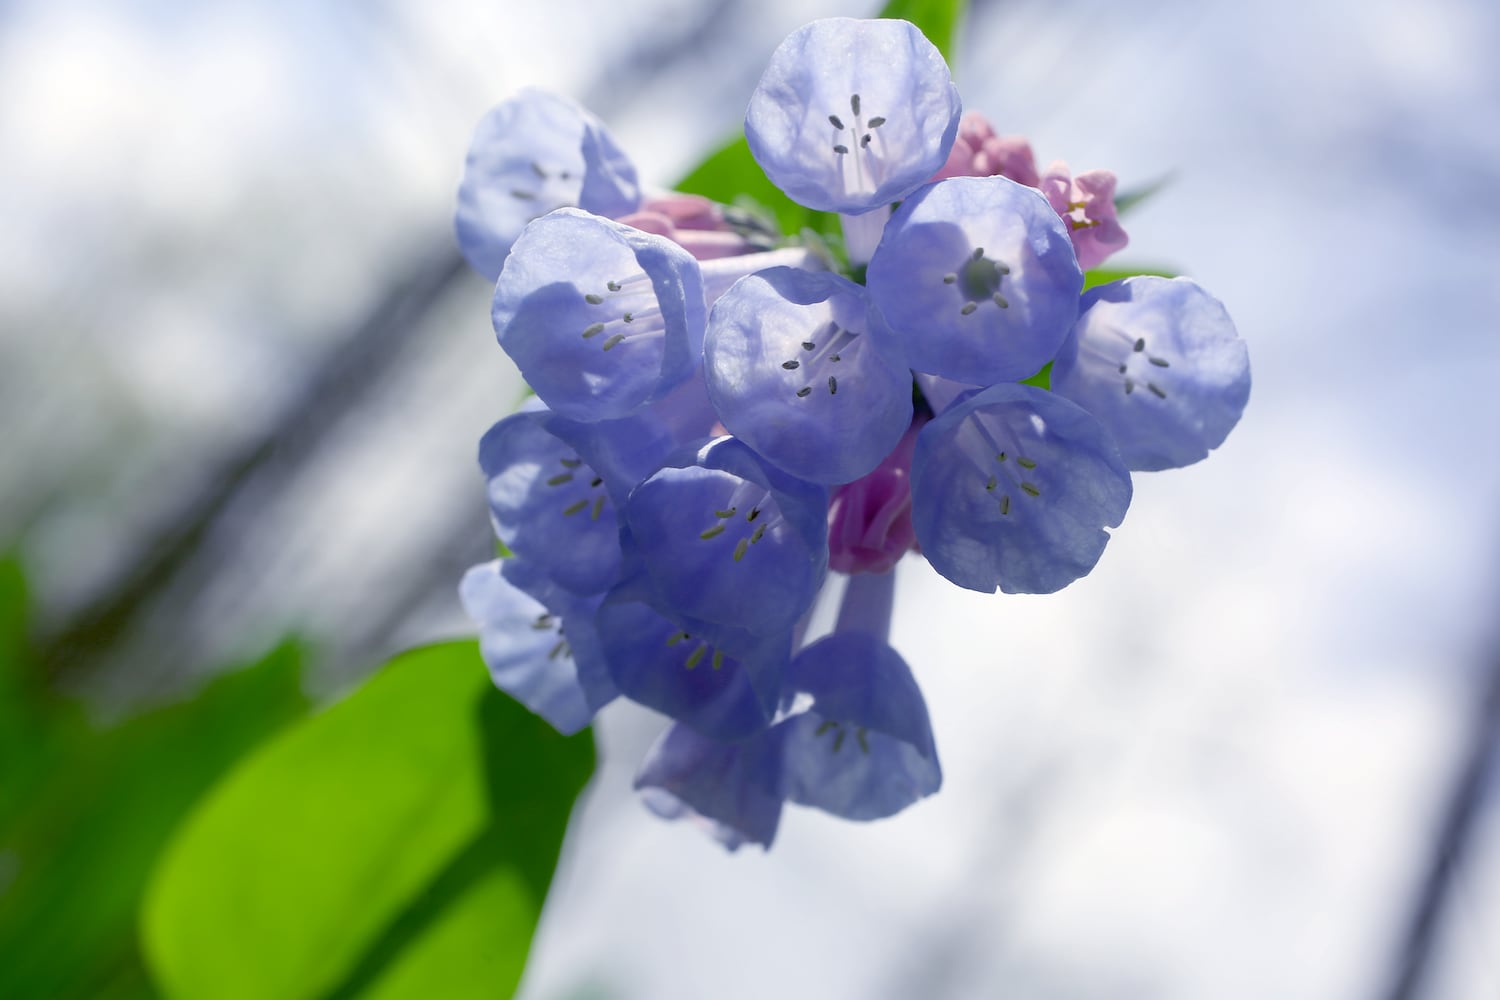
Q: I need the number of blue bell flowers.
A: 13